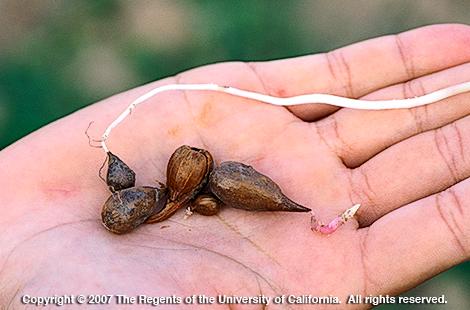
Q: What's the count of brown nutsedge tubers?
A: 5